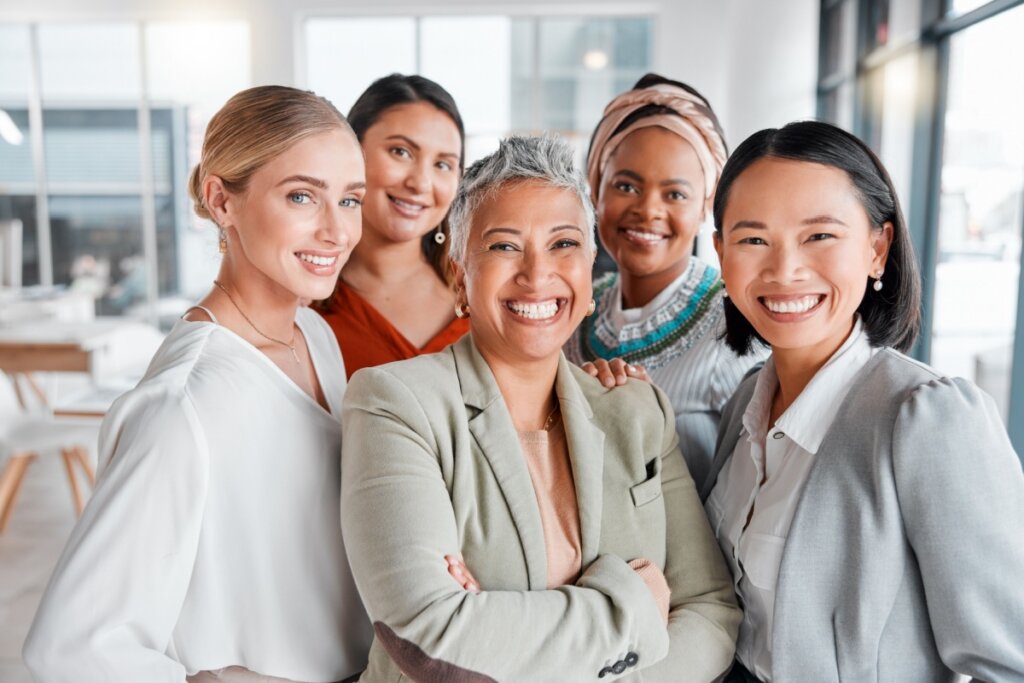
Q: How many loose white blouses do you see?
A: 1